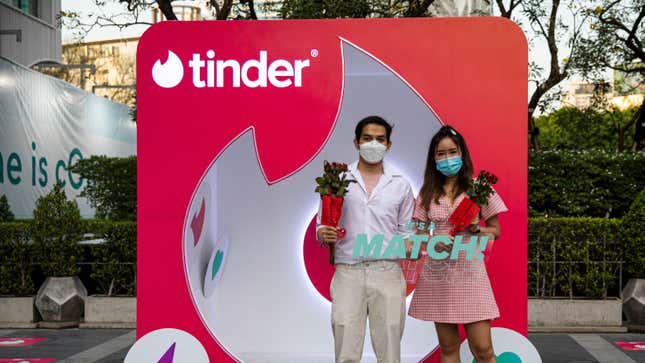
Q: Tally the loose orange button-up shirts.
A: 0